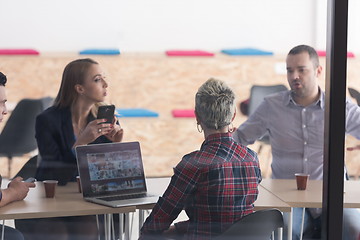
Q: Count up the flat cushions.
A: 7